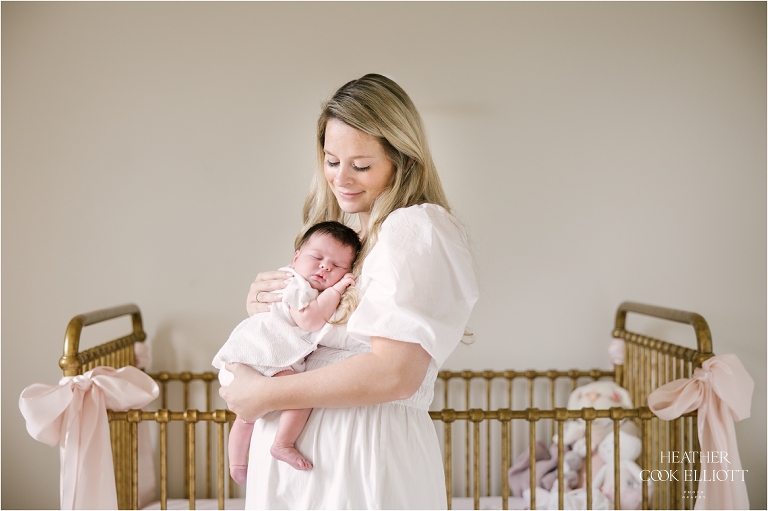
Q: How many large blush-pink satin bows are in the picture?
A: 2